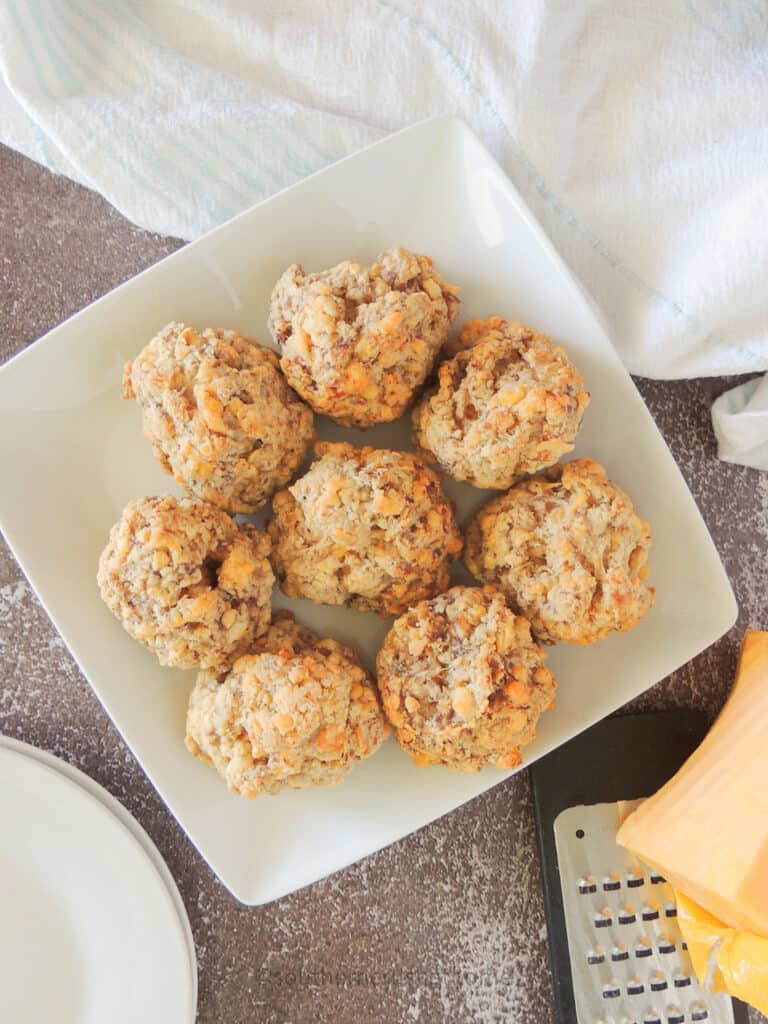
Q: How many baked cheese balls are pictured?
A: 8